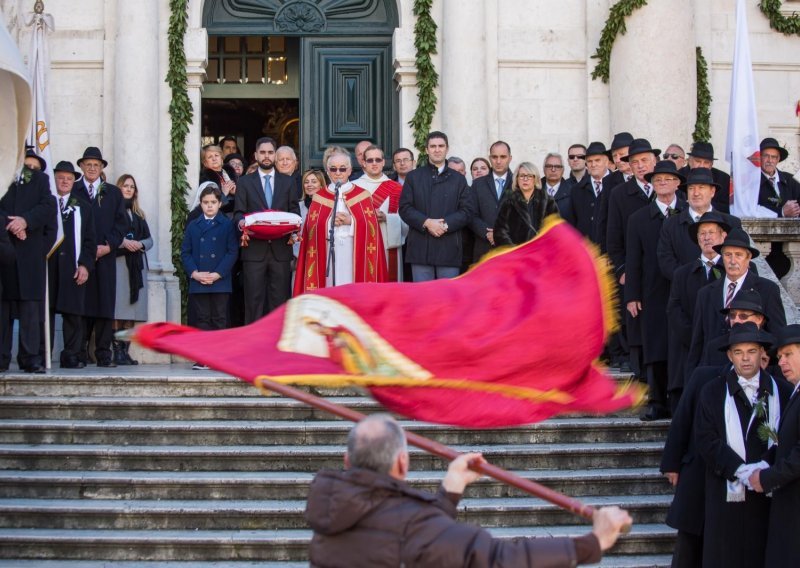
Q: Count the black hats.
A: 15